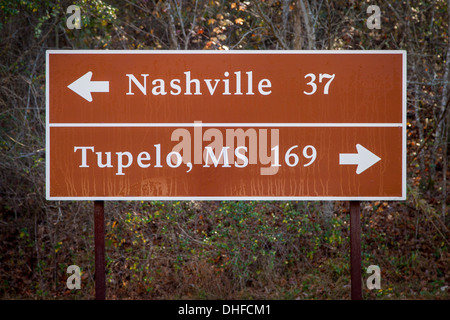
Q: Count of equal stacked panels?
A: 2